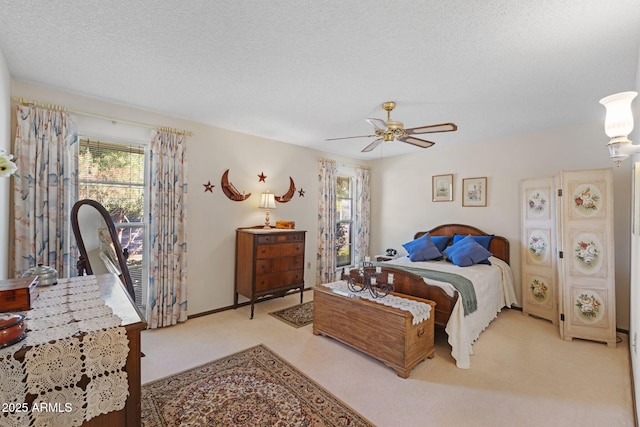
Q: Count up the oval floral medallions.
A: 6